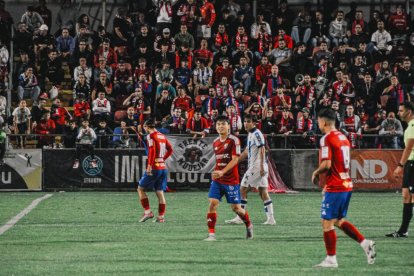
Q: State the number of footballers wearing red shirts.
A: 3